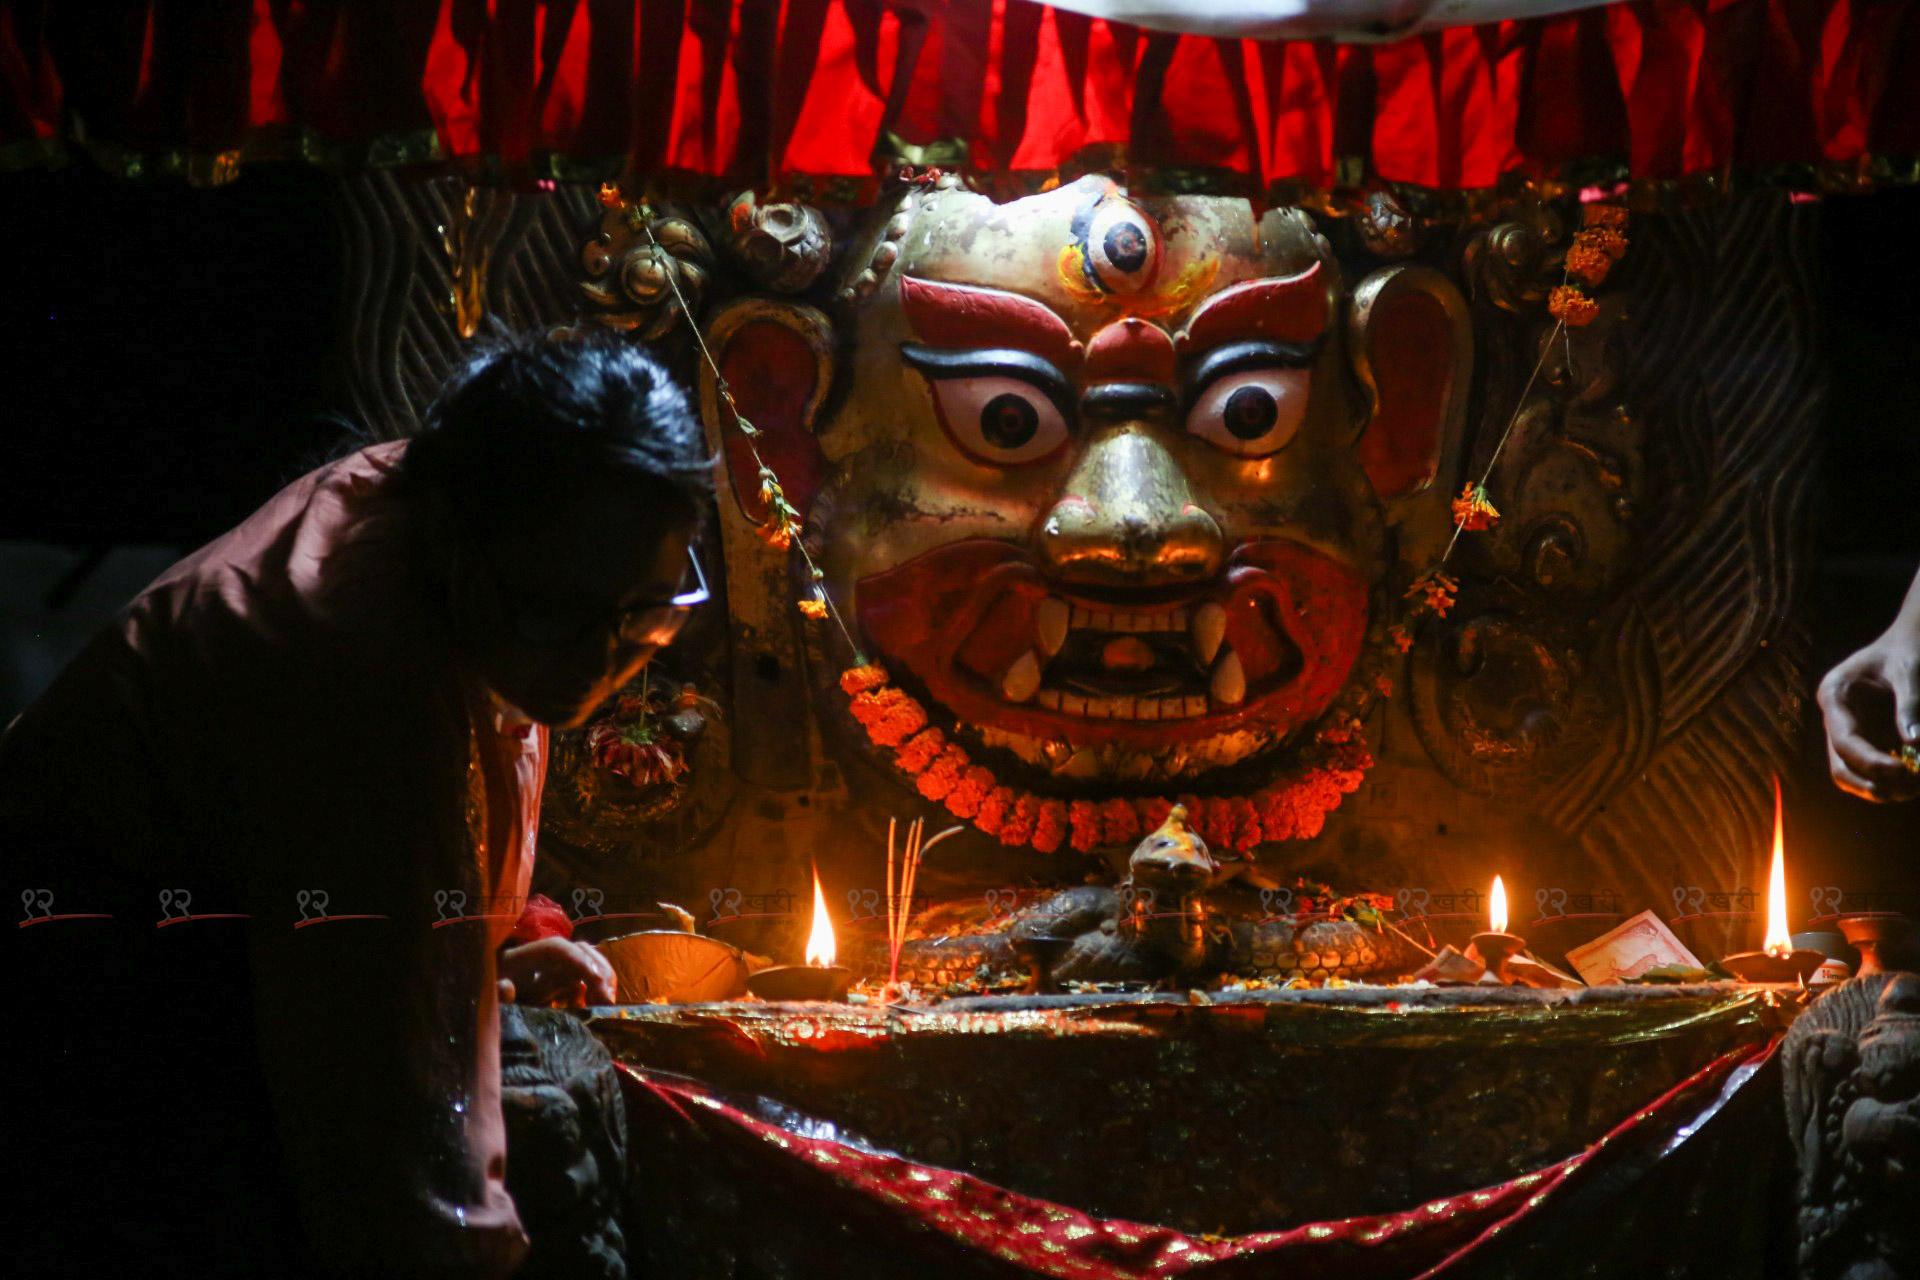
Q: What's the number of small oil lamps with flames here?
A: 3